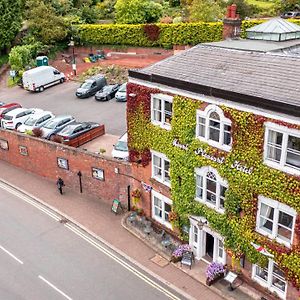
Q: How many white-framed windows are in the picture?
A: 8